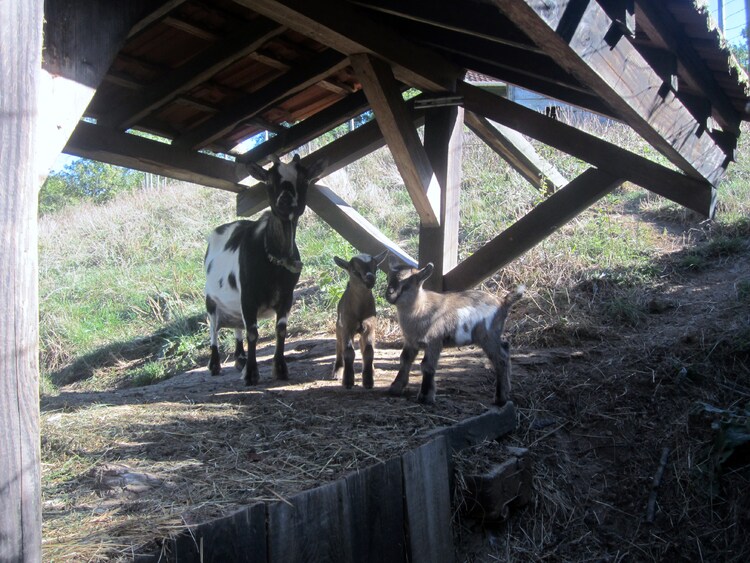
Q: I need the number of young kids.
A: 2